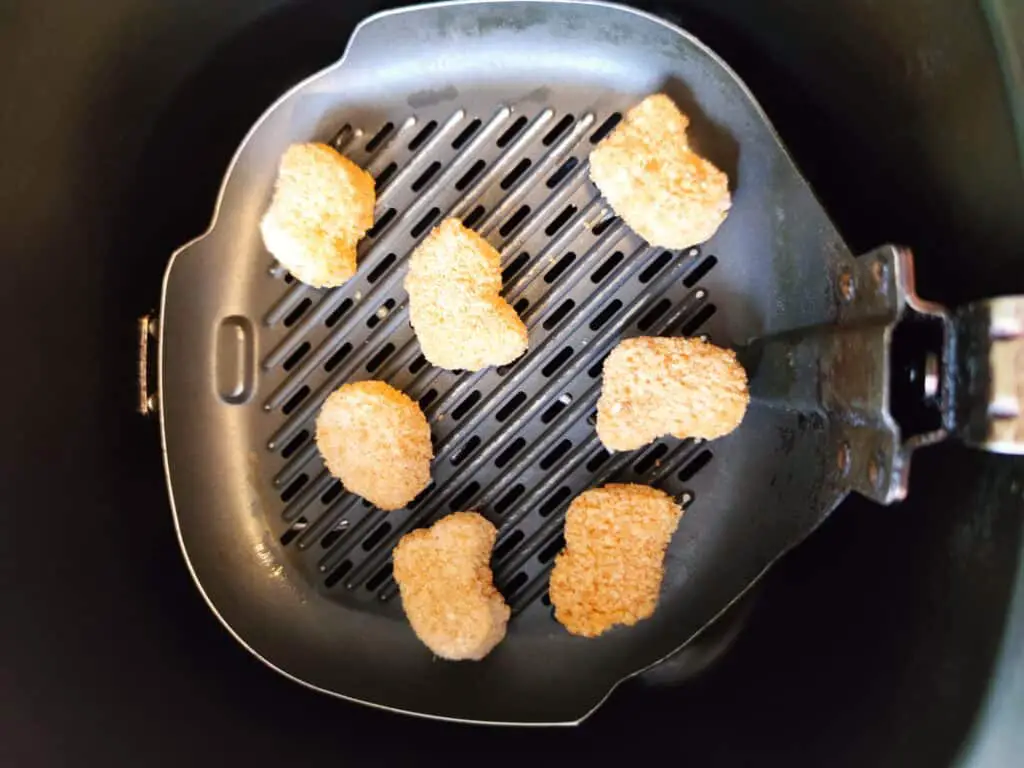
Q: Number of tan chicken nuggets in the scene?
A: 7